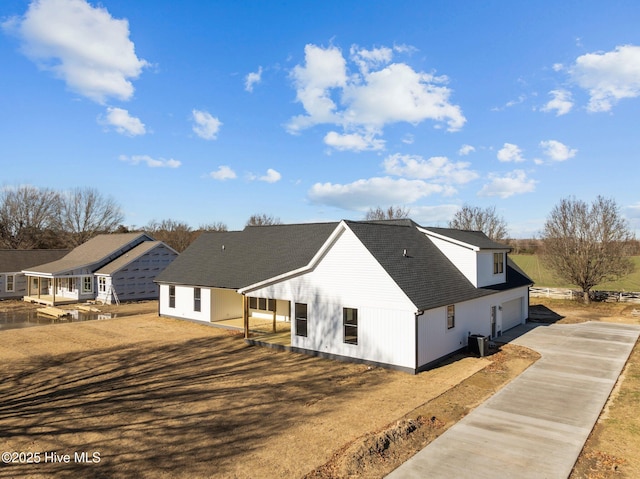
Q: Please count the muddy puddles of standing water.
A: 1